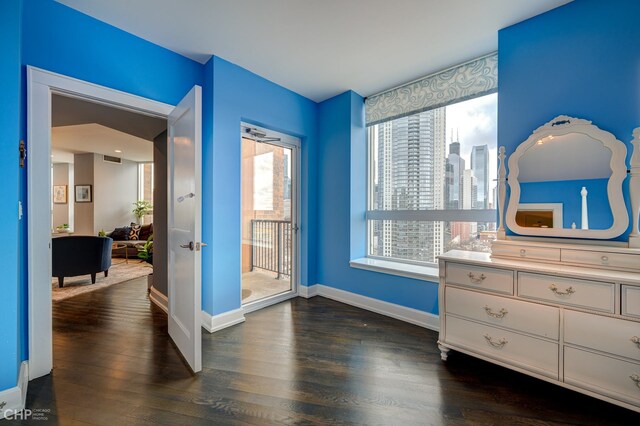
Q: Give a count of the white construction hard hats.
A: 0